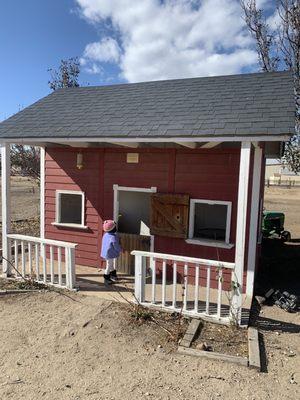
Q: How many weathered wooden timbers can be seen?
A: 3